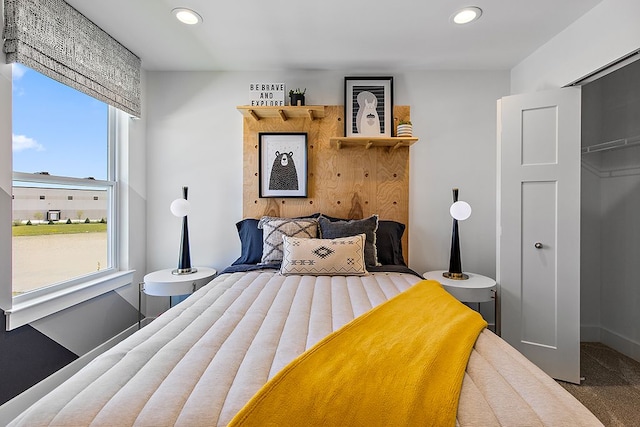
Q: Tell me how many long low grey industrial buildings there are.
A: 1